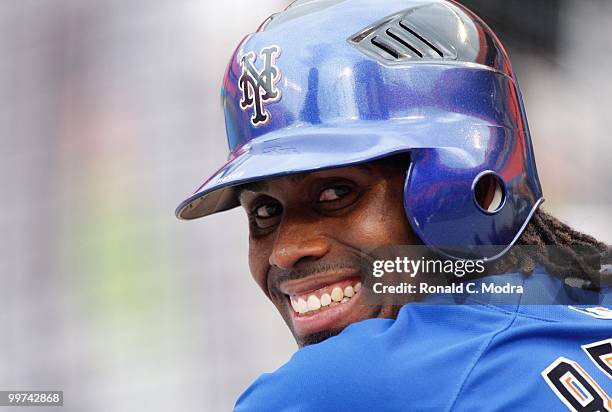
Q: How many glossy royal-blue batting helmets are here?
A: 1